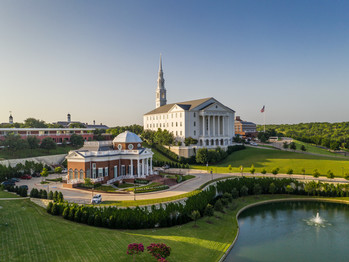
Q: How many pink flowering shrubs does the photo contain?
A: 2